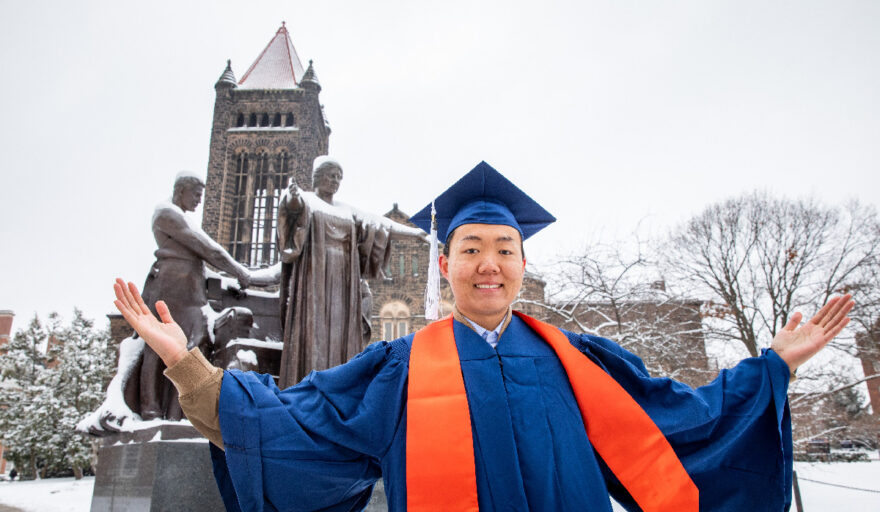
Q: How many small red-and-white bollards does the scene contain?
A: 0